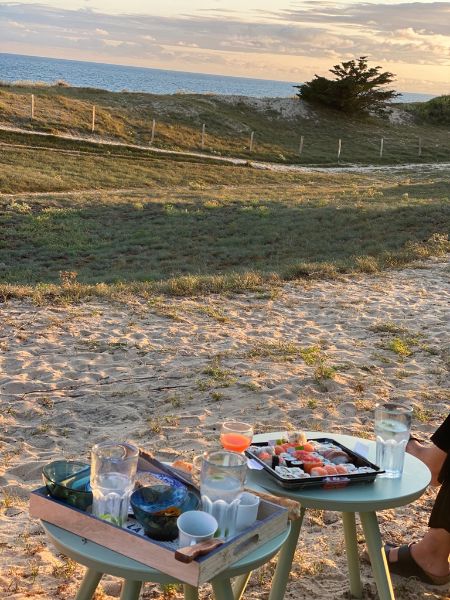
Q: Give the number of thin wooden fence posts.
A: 9